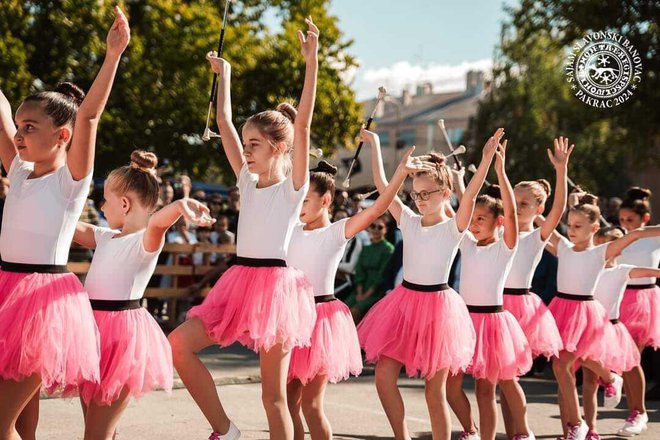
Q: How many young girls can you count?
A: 10